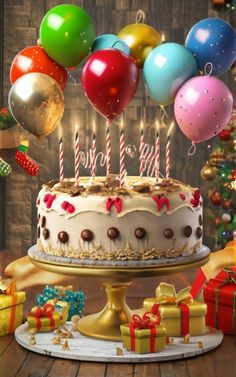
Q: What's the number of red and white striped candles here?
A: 8